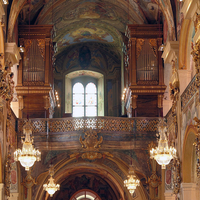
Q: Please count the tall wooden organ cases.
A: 2